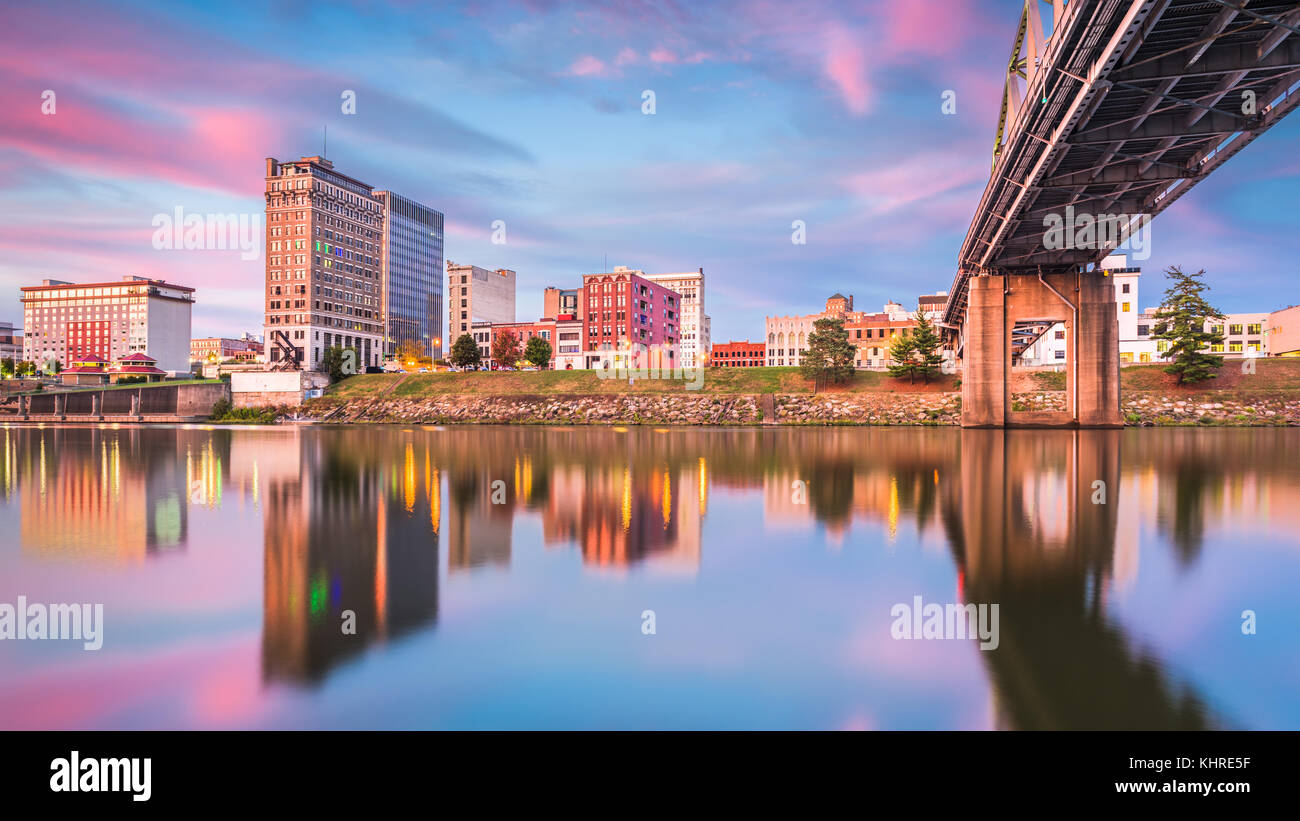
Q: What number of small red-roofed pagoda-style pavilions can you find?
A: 2